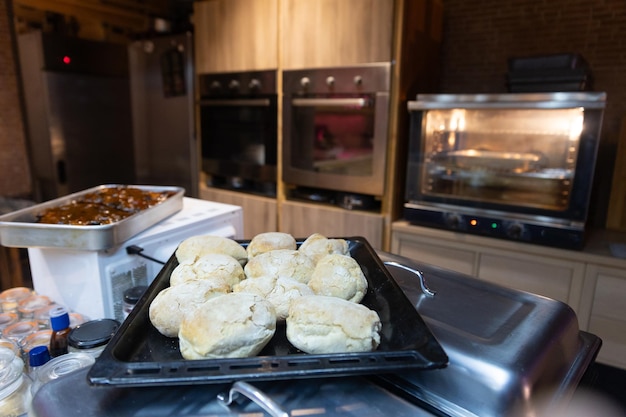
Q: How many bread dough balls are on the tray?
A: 10